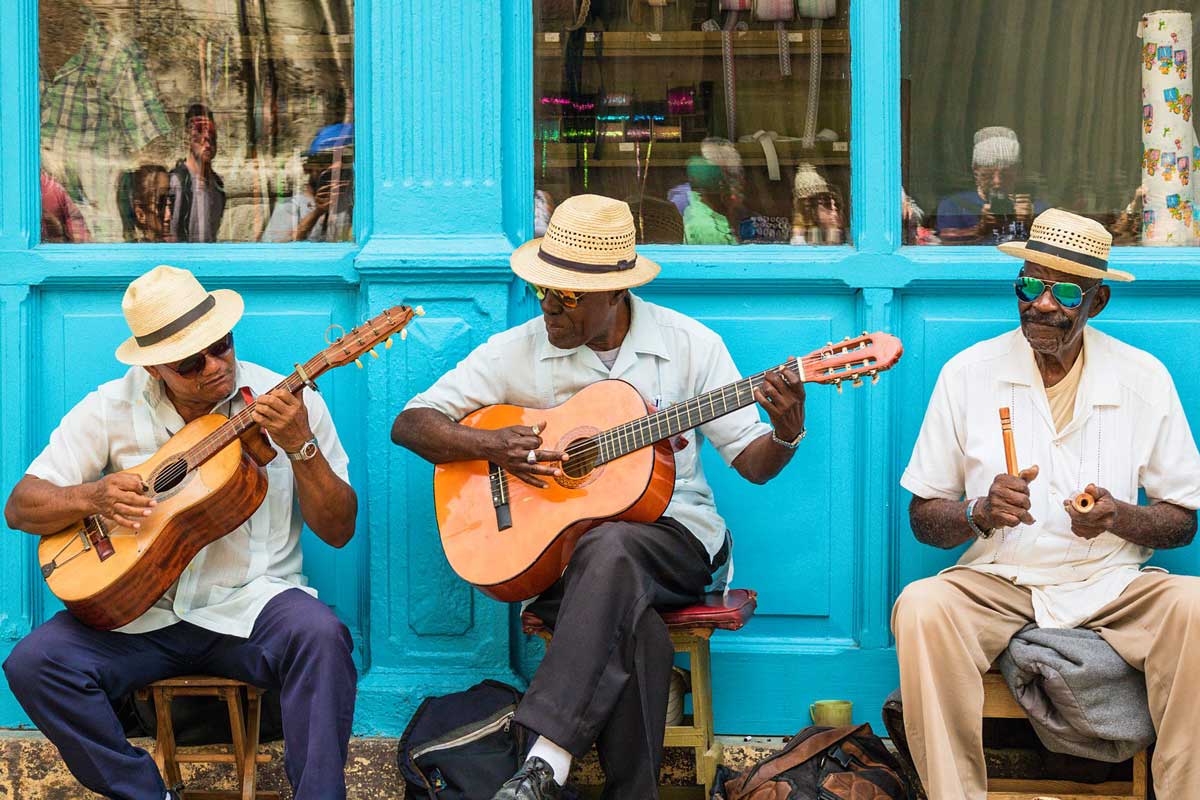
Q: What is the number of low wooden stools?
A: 3